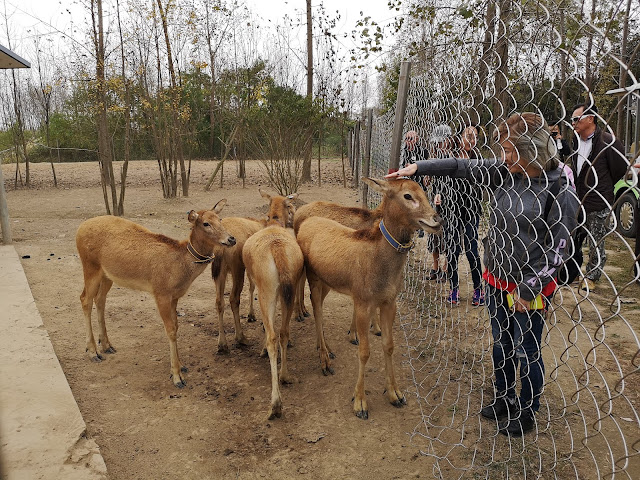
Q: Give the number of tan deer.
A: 5